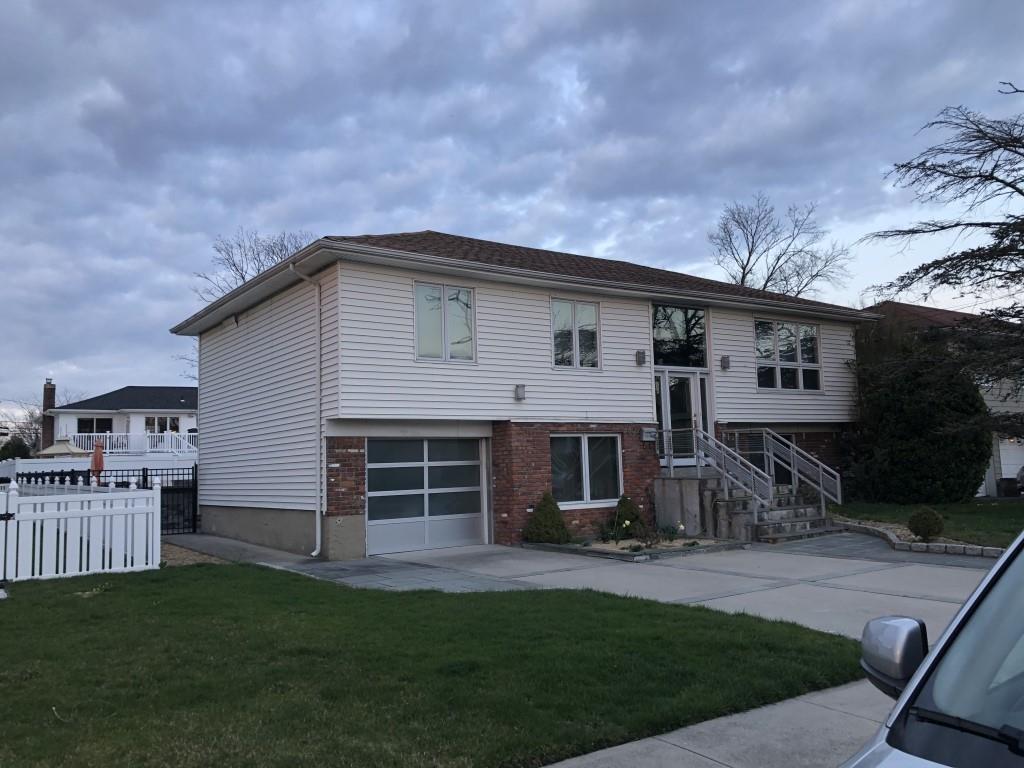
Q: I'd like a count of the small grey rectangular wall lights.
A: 3